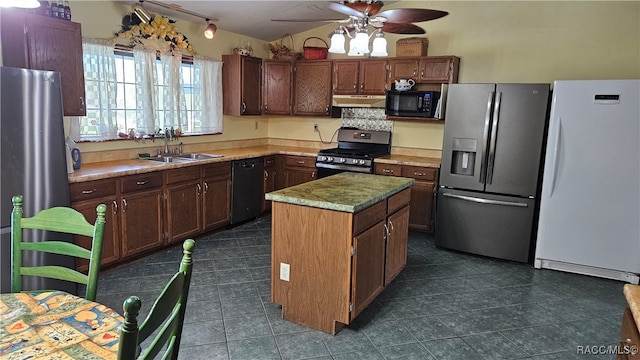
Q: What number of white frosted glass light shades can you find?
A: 4